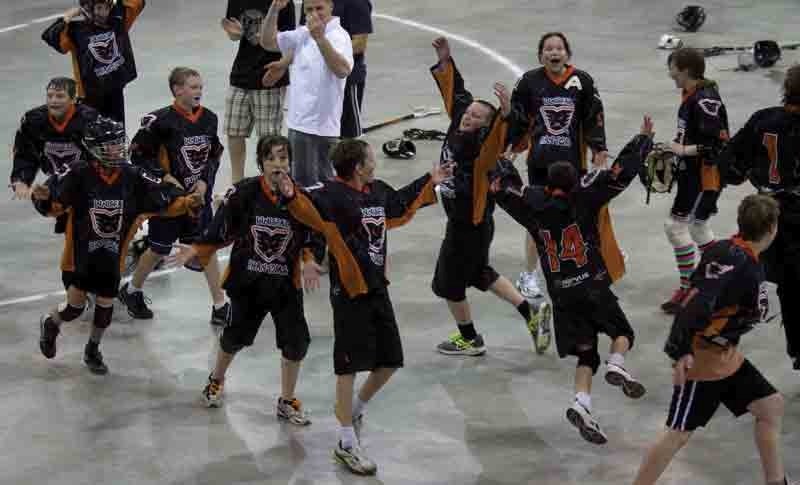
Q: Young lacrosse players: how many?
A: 12